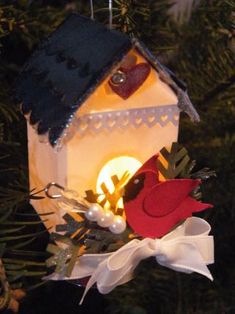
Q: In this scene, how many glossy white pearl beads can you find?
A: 3